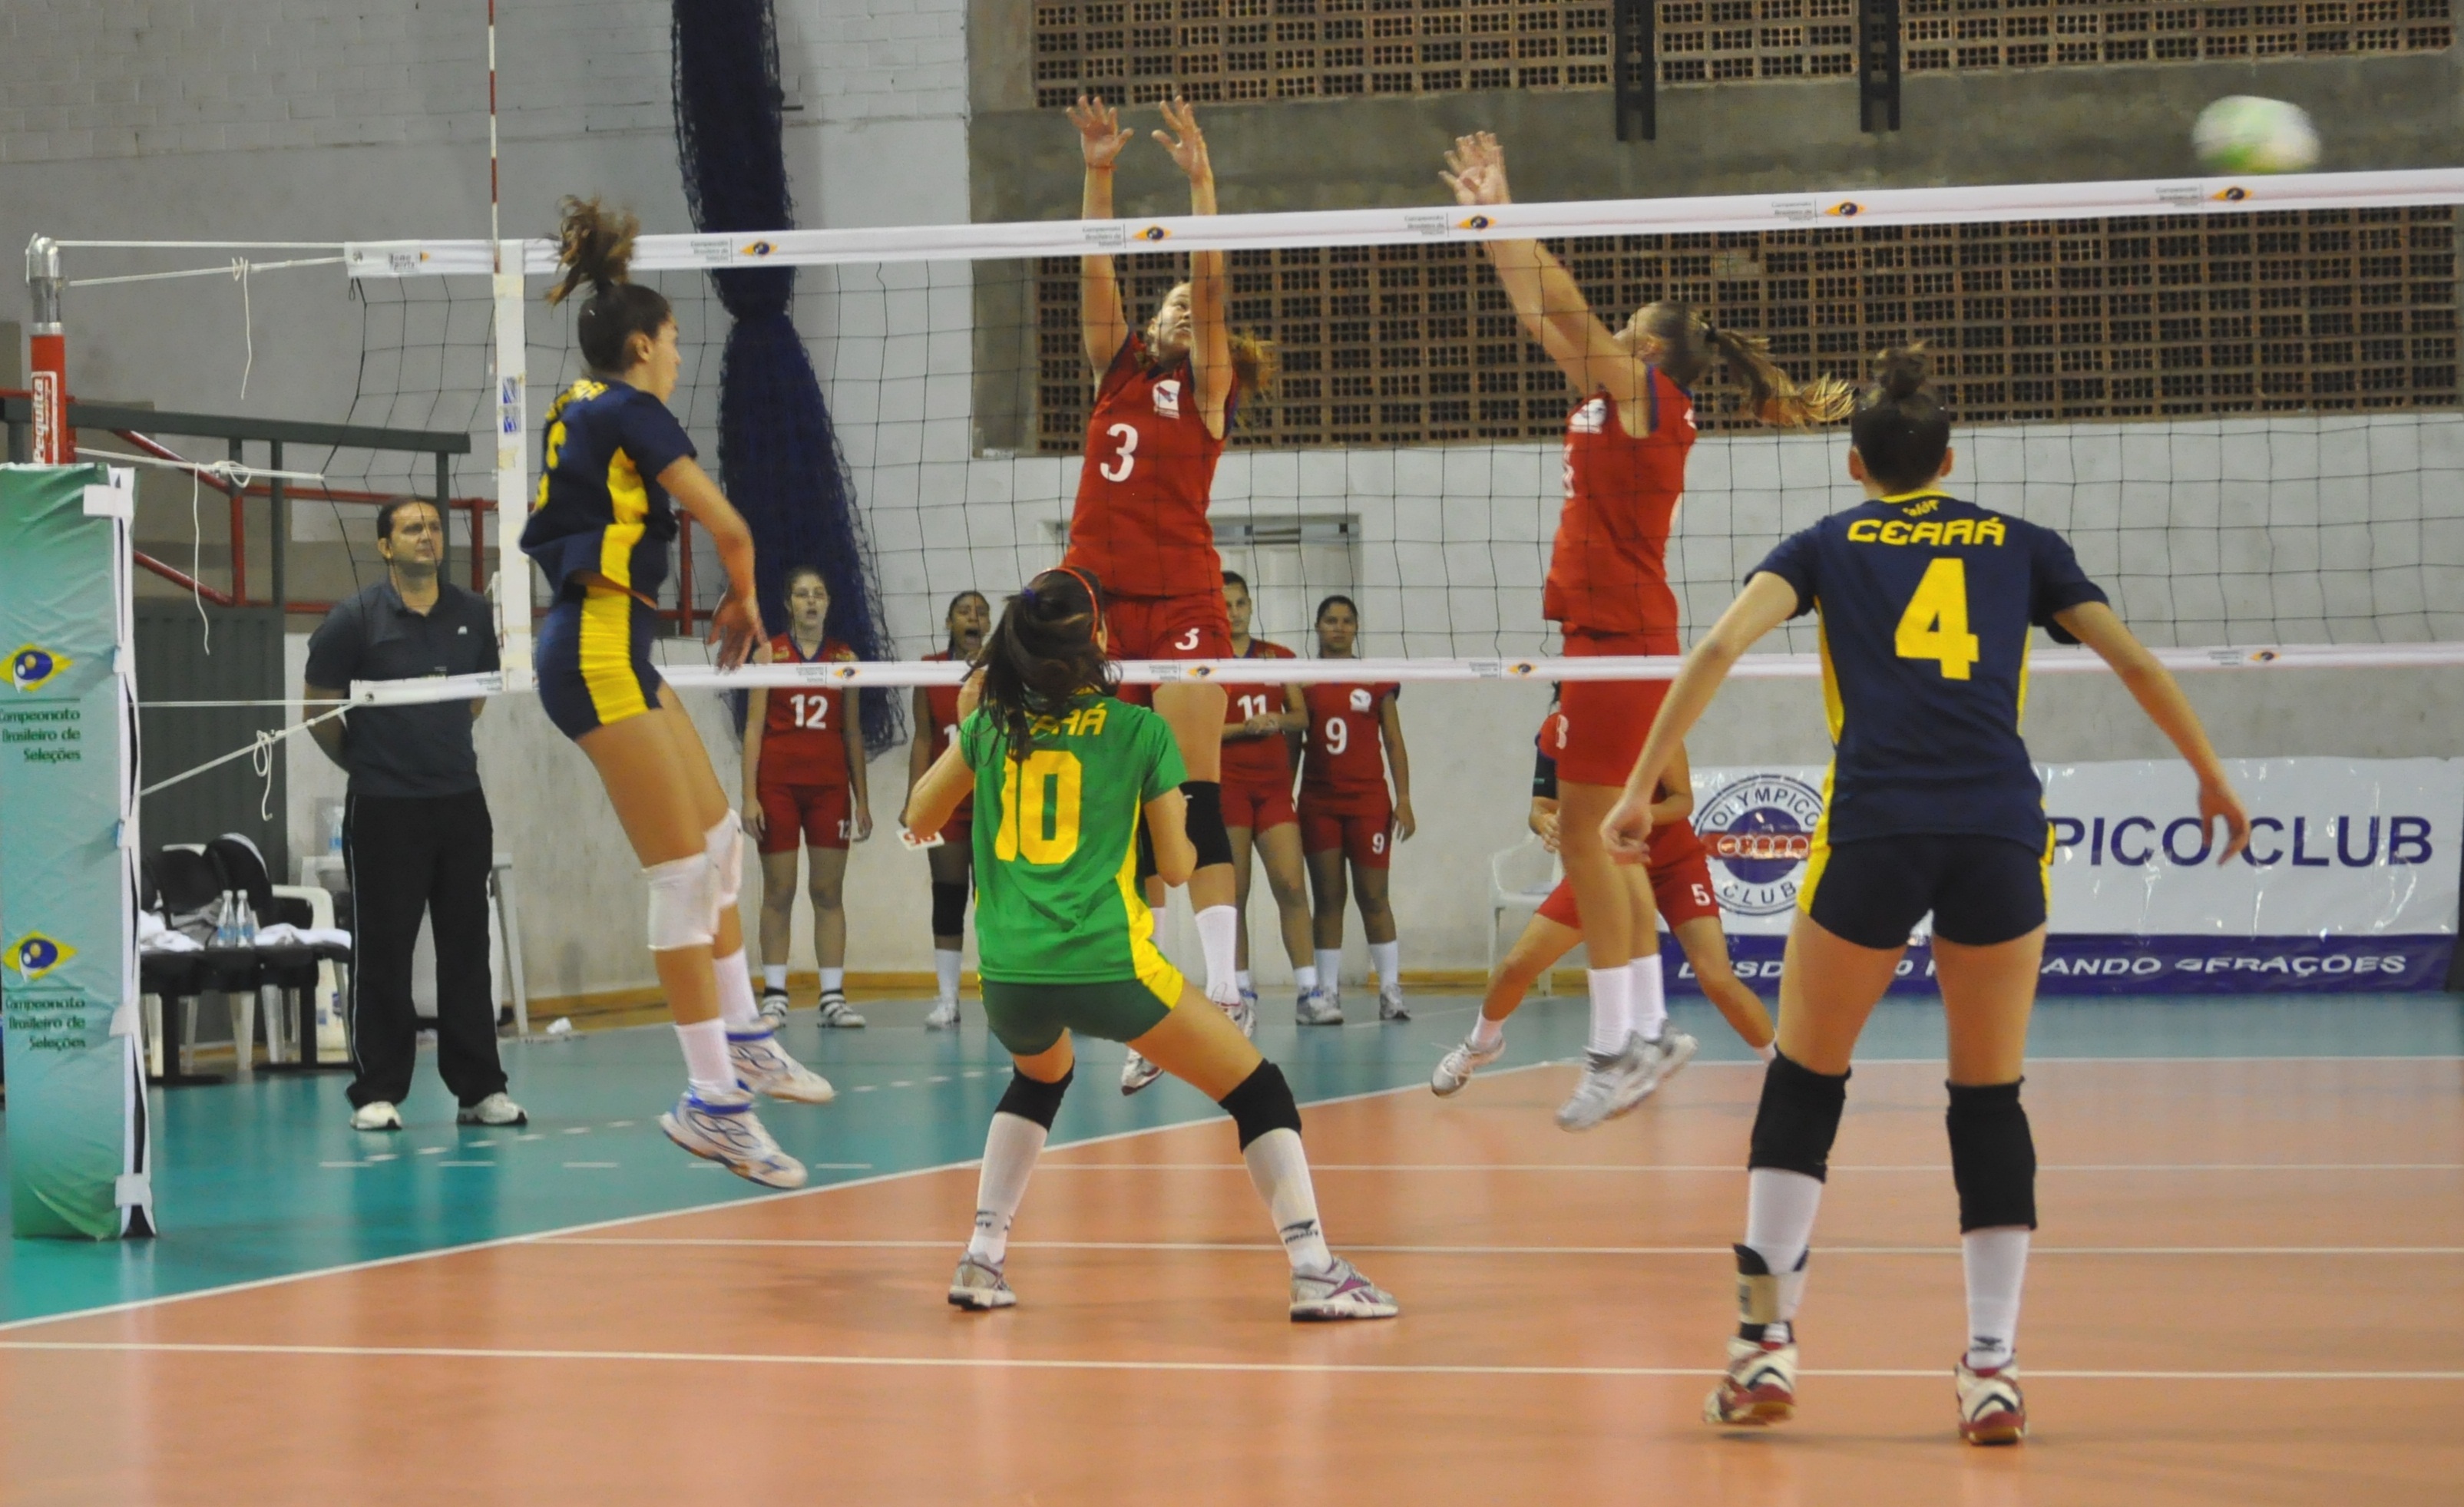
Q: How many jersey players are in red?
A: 7